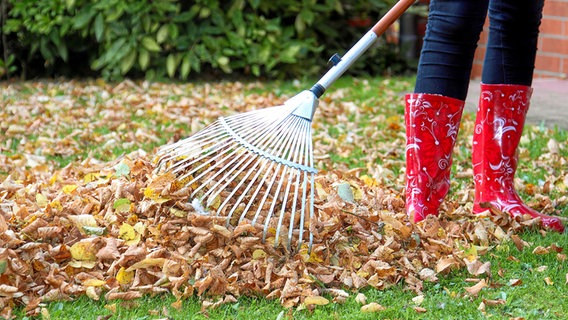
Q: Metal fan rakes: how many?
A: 1